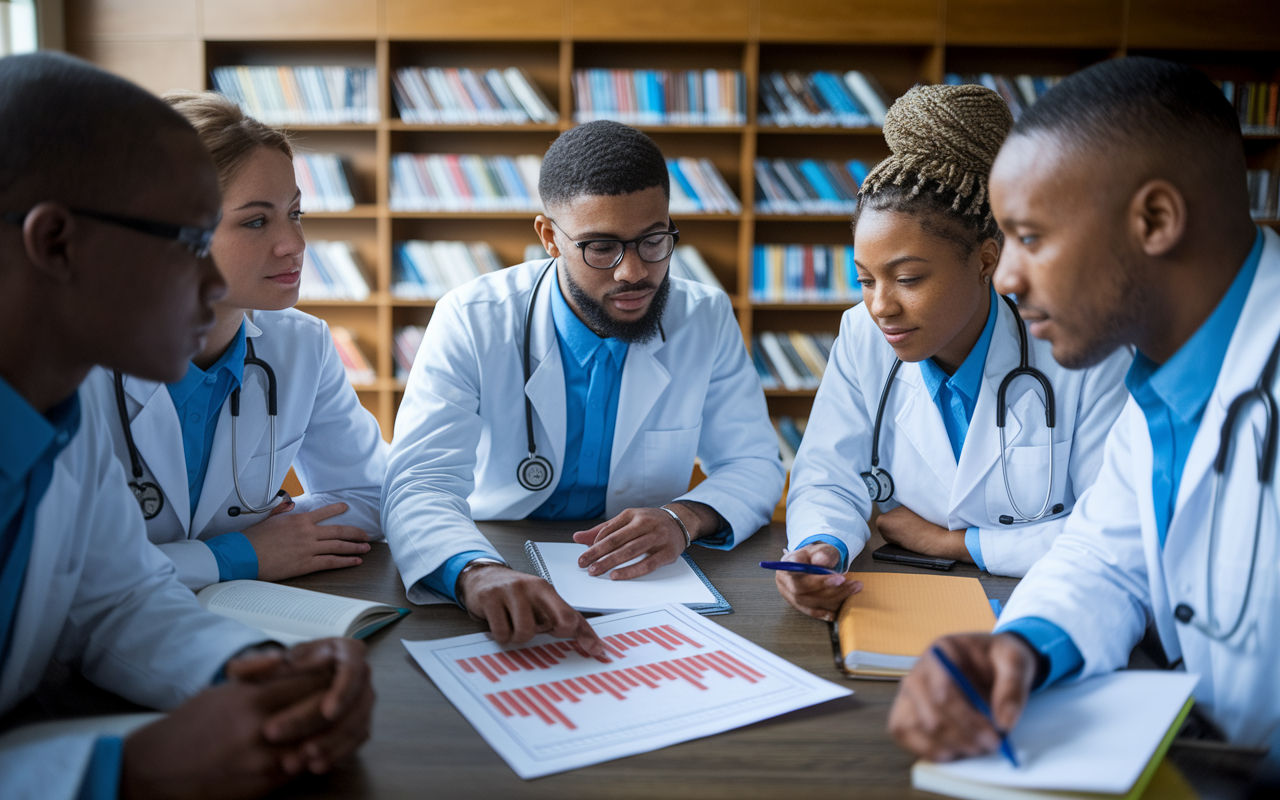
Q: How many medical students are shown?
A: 5